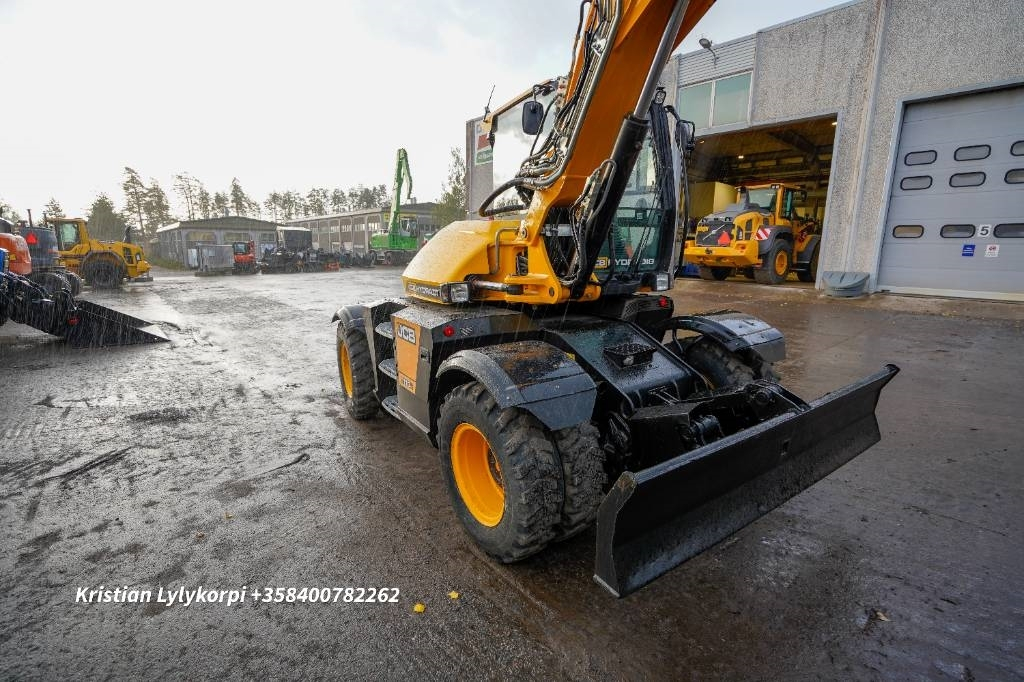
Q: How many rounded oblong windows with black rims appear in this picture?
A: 9